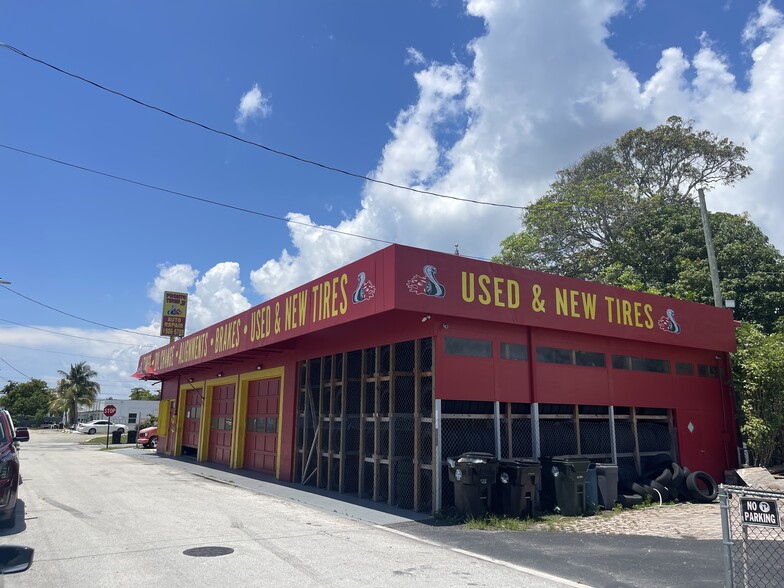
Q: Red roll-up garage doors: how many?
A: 3